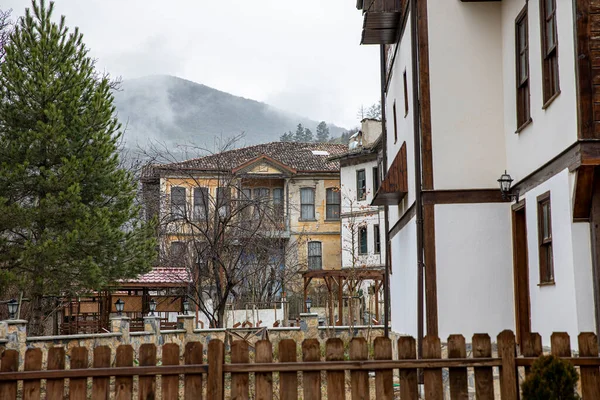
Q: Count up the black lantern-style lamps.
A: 6